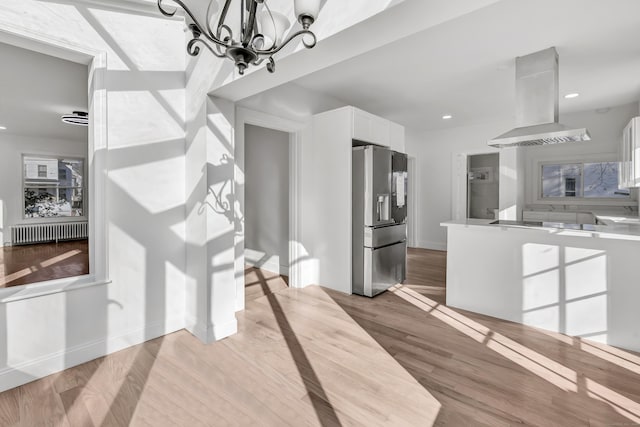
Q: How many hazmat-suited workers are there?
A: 0